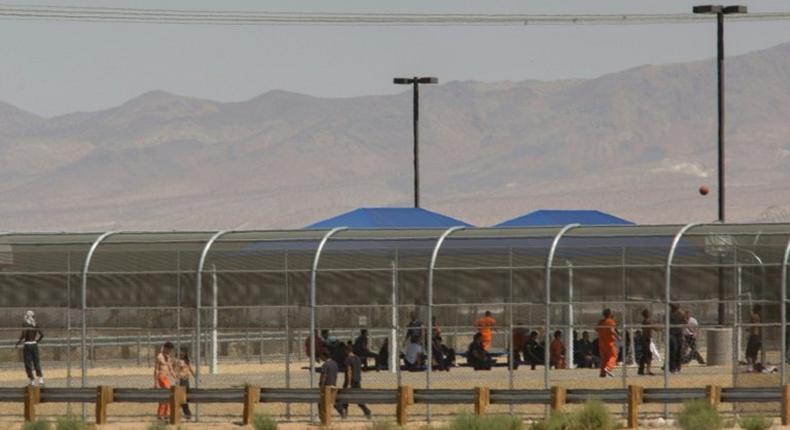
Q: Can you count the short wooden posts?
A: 11